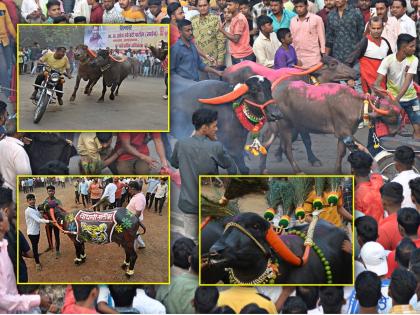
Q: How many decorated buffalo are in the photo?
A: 7